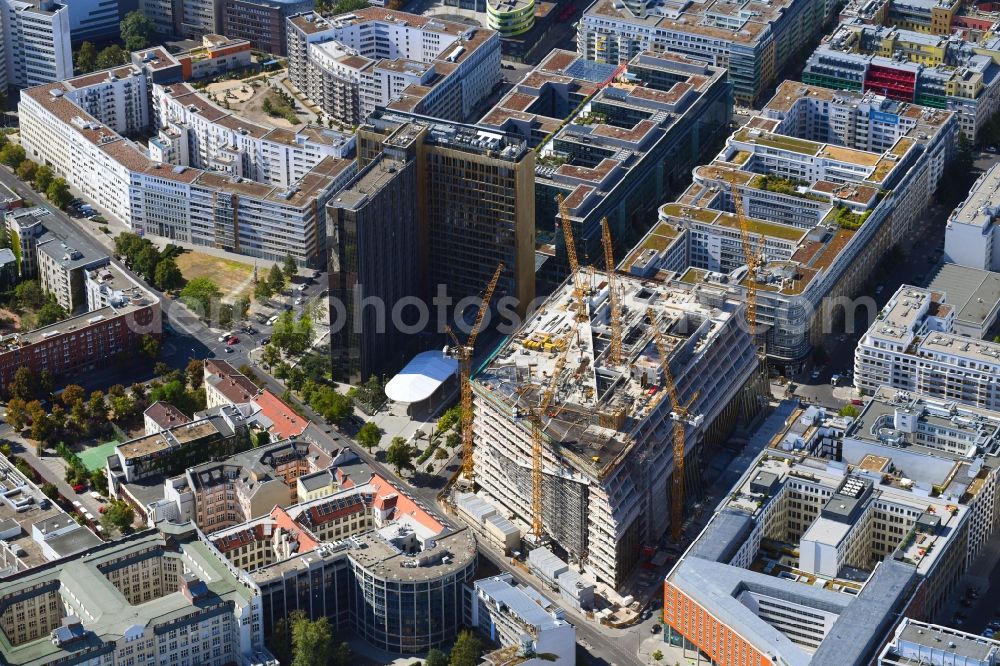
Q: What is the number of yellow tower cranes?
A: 6